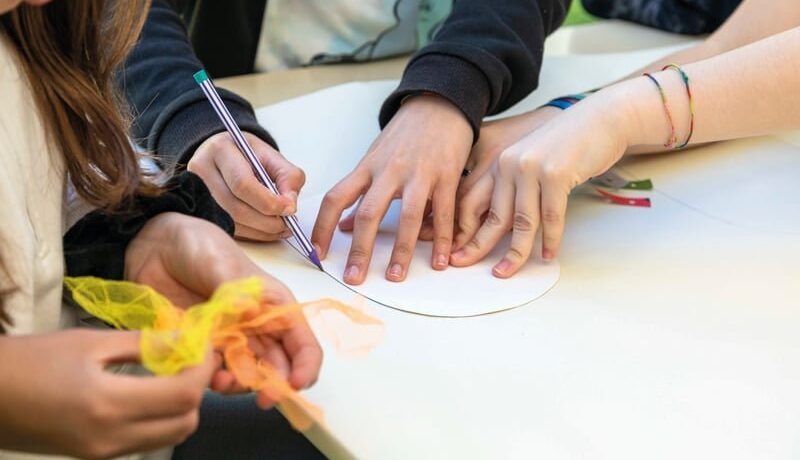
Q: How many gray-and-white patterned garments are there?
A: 1